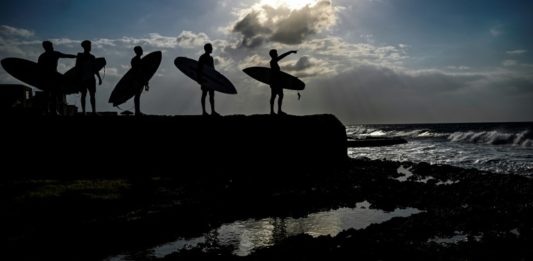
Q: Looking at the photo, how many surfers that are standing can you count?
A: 5